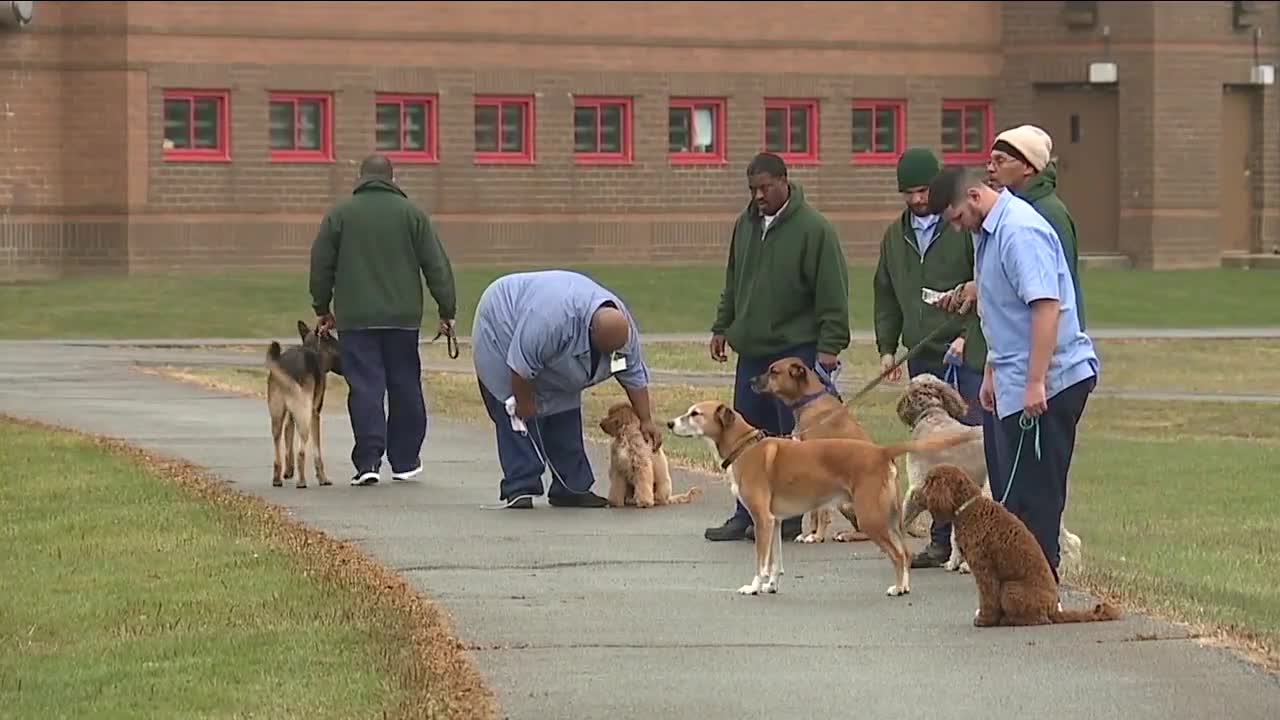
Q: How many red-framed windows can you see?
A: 9